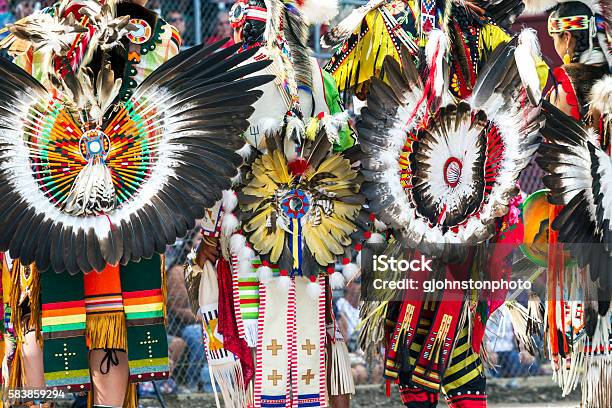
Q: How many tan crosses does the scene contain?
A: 4